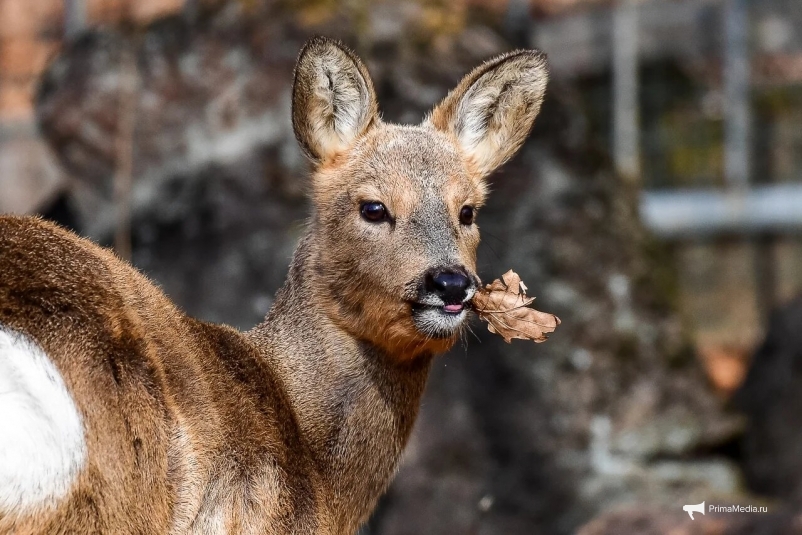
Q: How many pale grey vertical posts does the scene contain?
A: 2